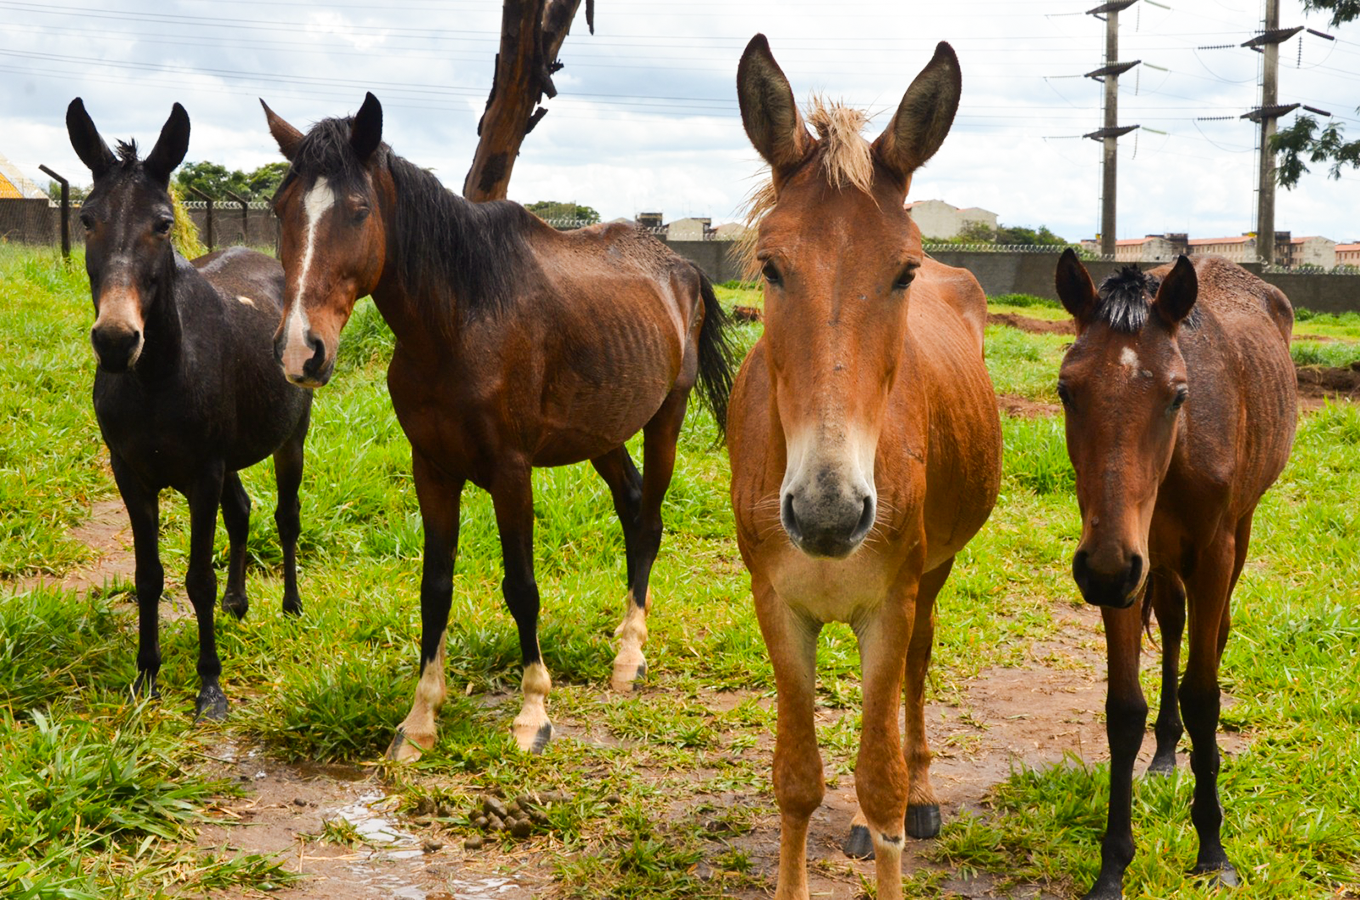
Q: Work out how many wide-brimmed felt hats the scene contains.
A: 0